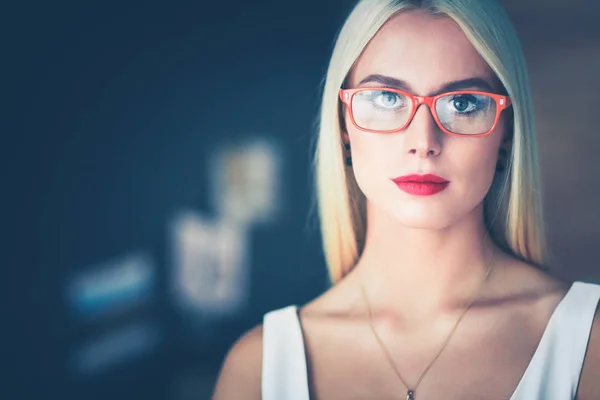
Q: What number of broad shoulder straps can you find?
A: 2